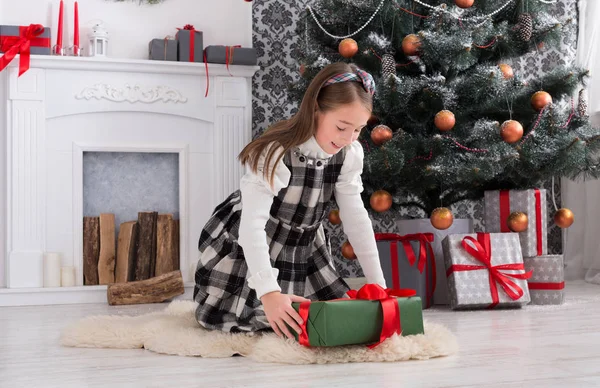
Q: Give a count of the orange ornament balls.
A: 14